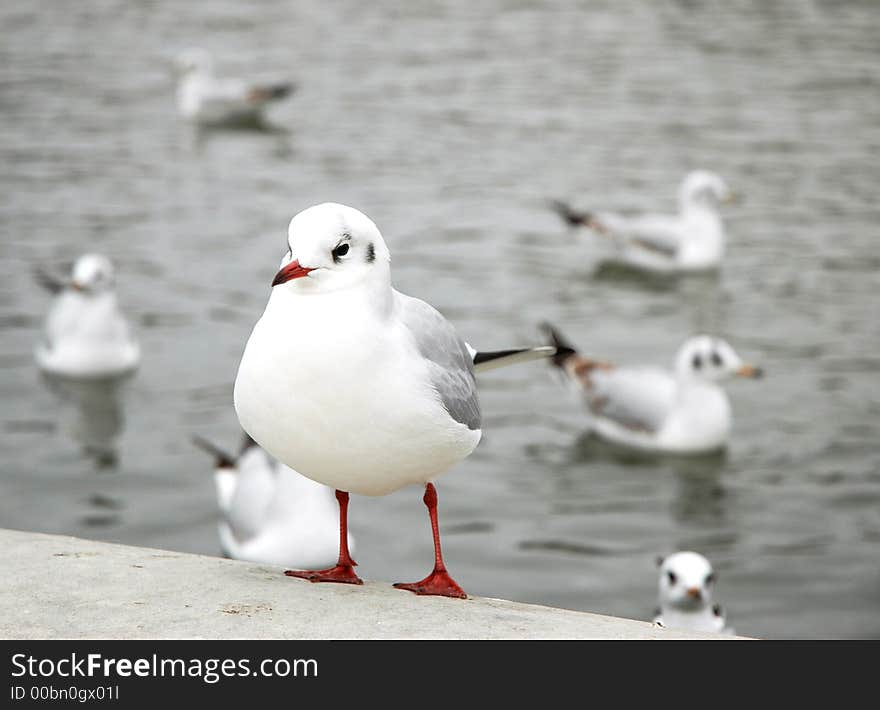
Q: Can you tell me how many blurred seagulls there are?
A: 6